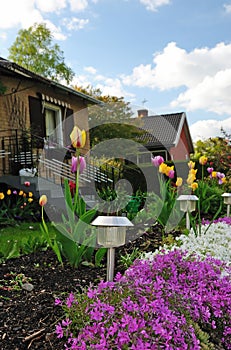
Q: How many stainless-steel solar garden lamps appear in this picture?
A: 3